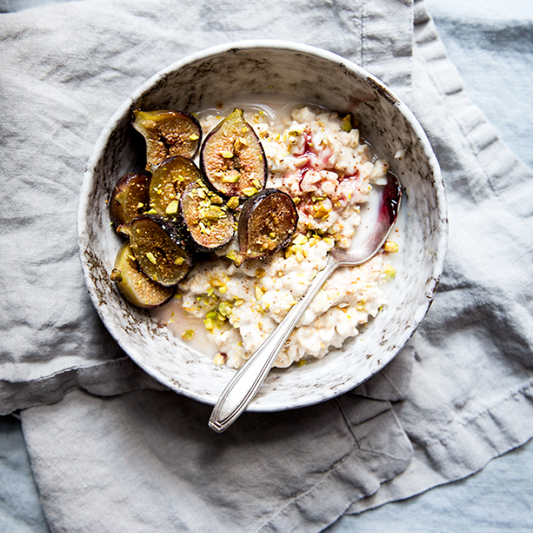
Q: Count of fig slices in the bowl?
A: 8